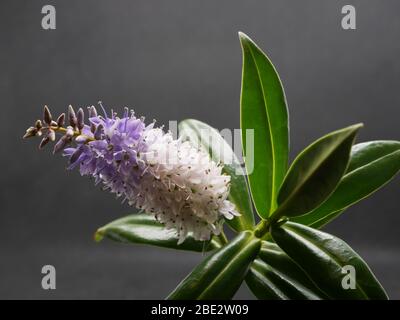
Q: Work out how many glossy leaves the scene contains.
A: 8